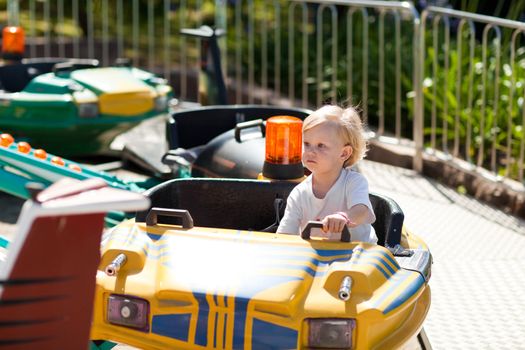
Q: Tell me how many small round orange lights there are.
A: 5